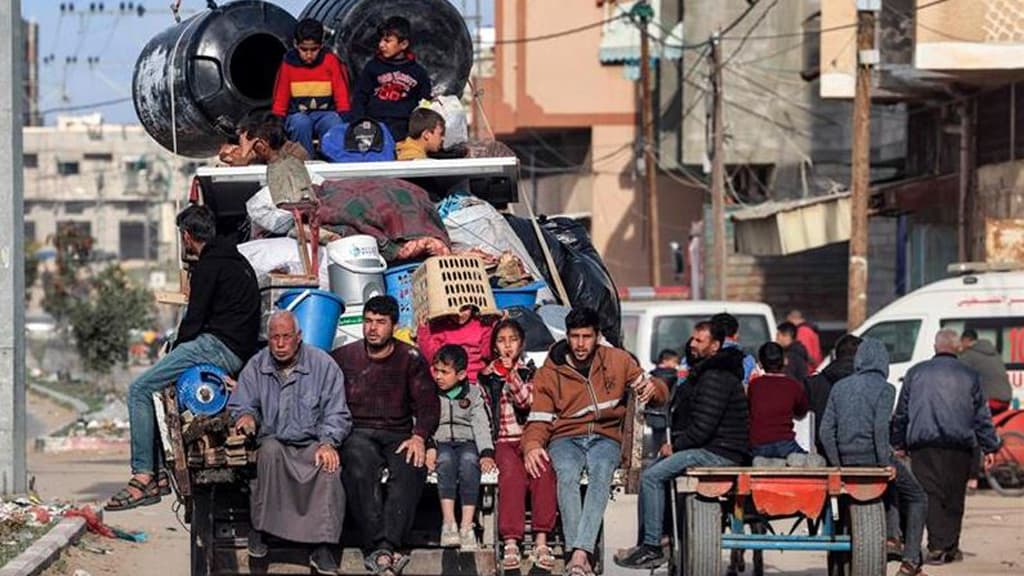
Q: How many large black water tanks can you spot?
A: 2